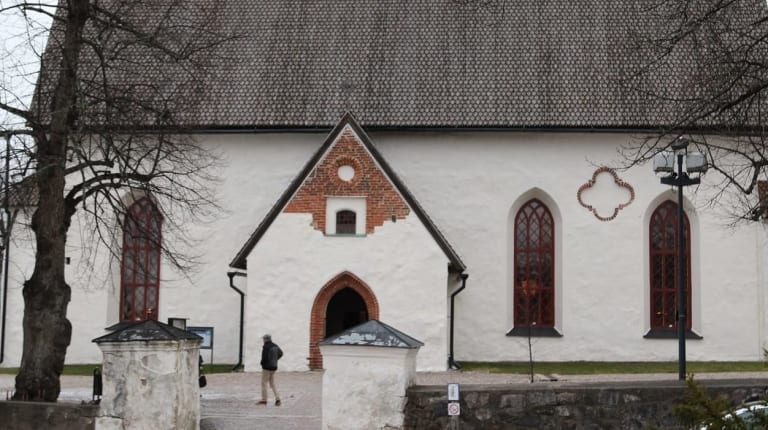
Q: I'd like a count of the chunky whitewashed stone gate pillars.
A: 2